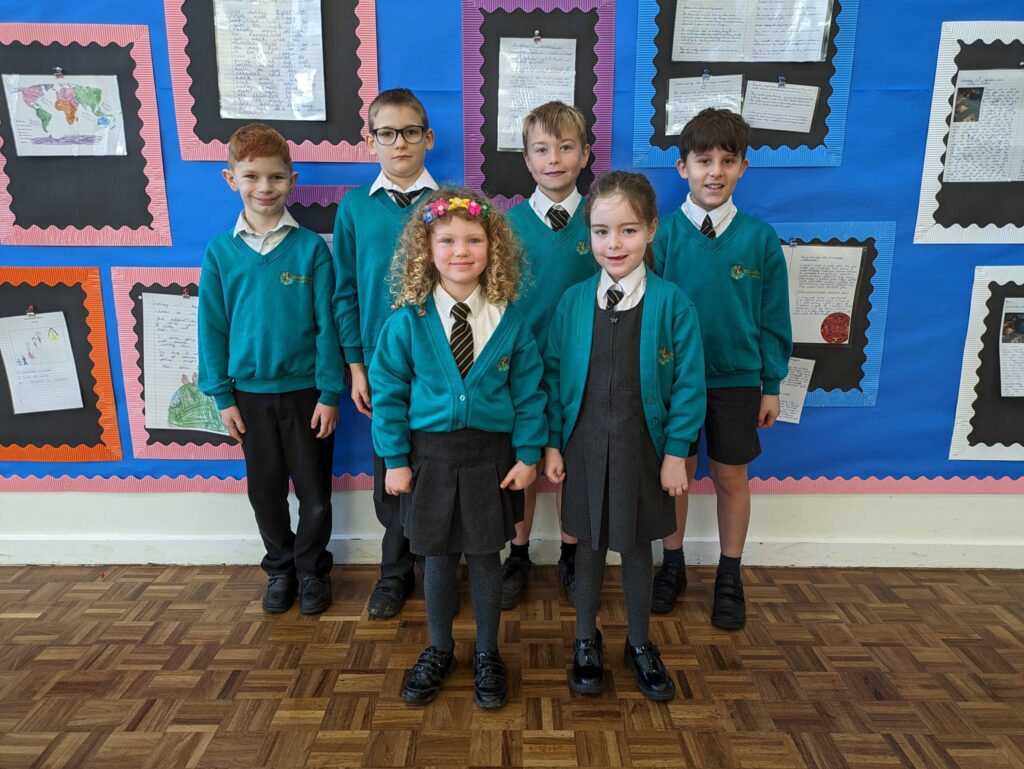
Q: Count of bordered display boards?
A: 10